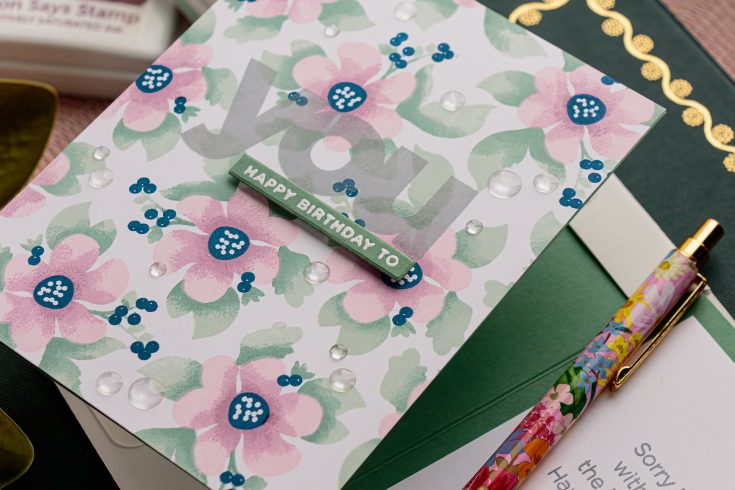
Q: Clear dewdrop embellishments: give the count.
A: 14